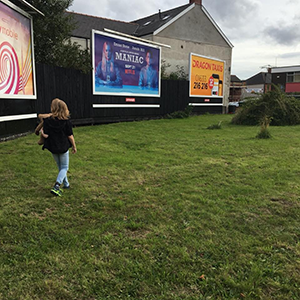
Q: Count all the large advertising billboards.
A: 3